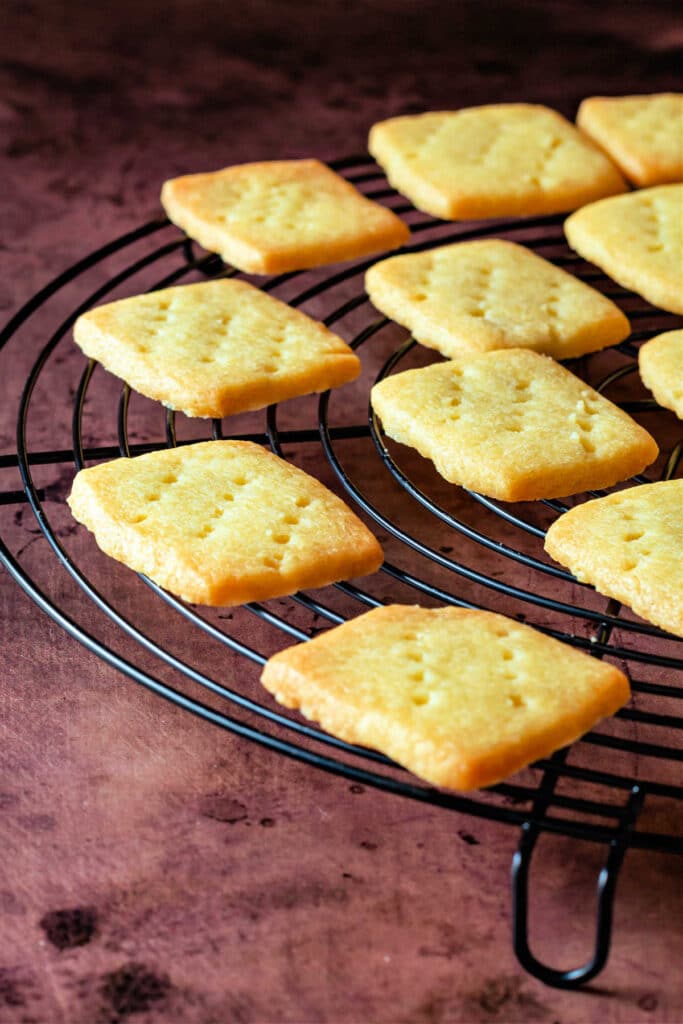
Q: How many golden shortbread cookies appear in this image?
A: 11